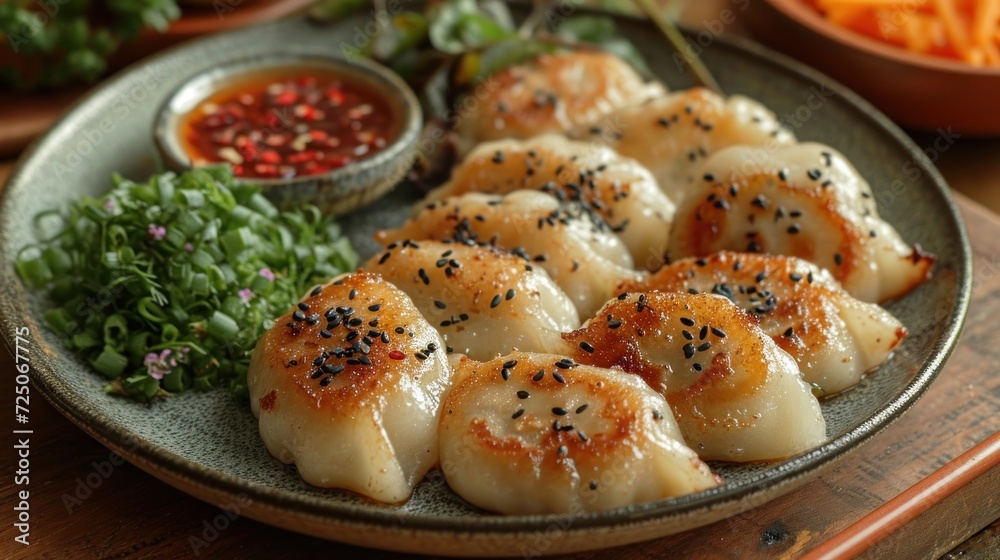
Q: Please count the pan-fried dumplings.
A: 10